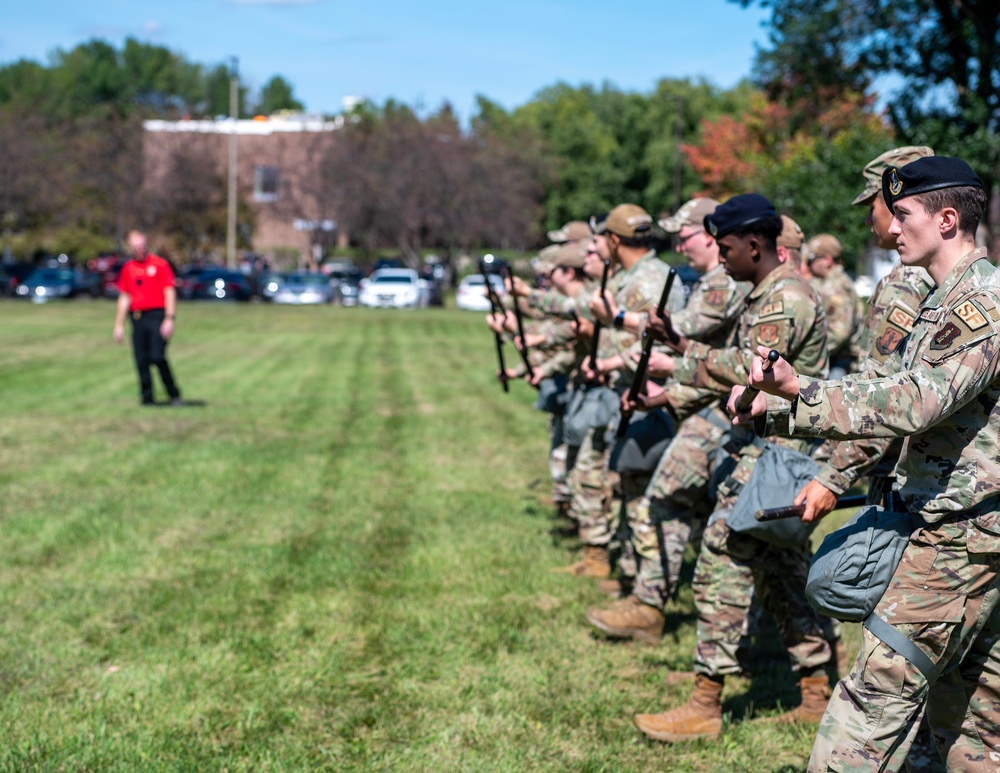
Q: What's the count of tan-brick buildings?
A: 1